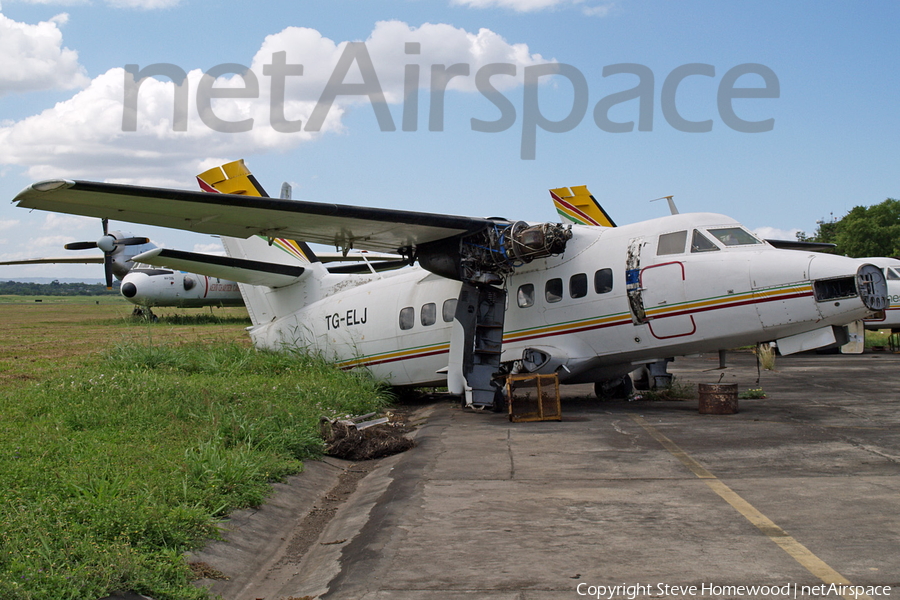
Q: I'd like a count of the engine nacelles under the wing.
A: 1